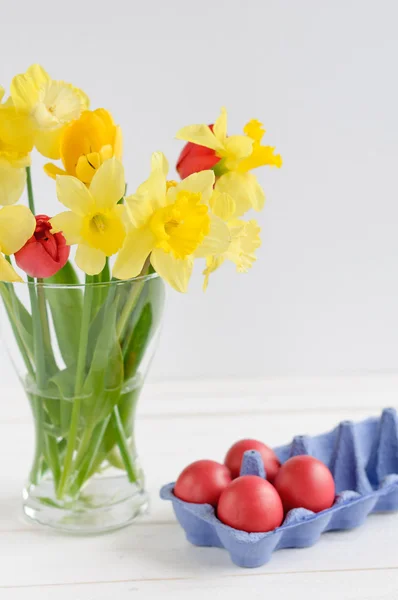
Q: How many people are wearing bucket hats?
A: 0